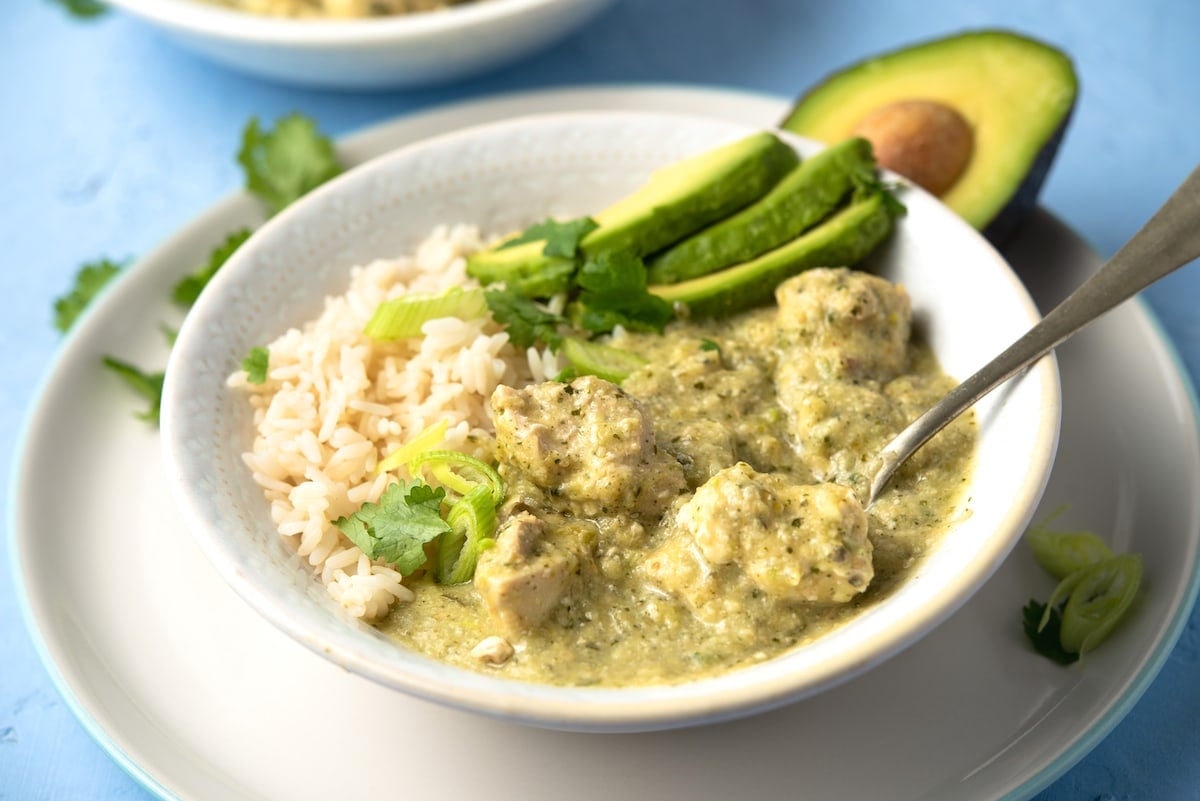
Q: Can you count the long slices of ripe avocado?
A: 3